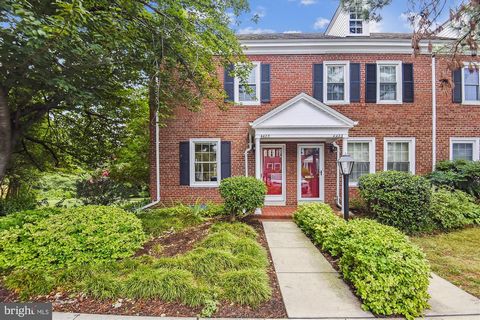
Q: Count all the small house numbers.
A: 2